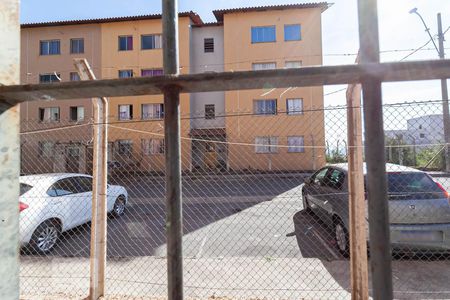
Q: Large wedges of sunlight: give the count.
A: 1